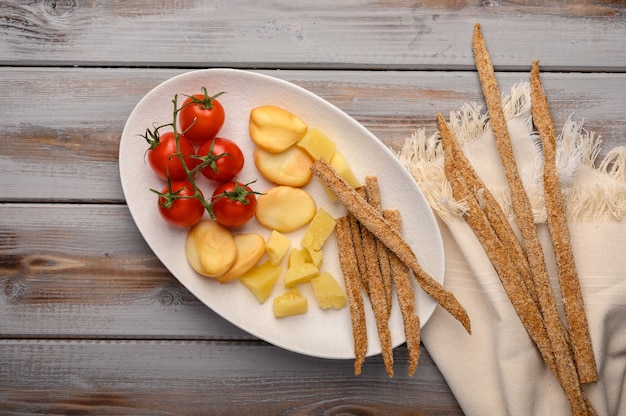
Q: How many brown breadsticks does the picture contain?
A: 10